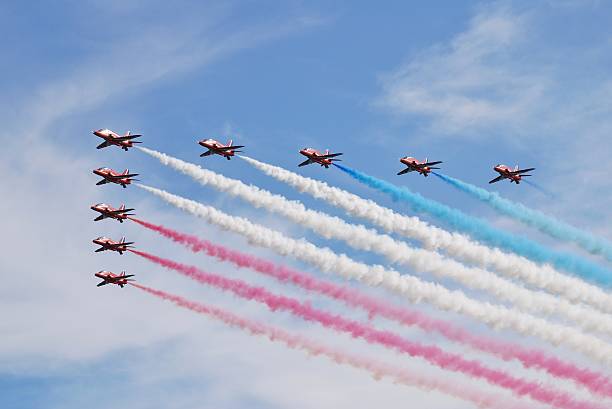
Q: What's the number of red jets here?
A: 9